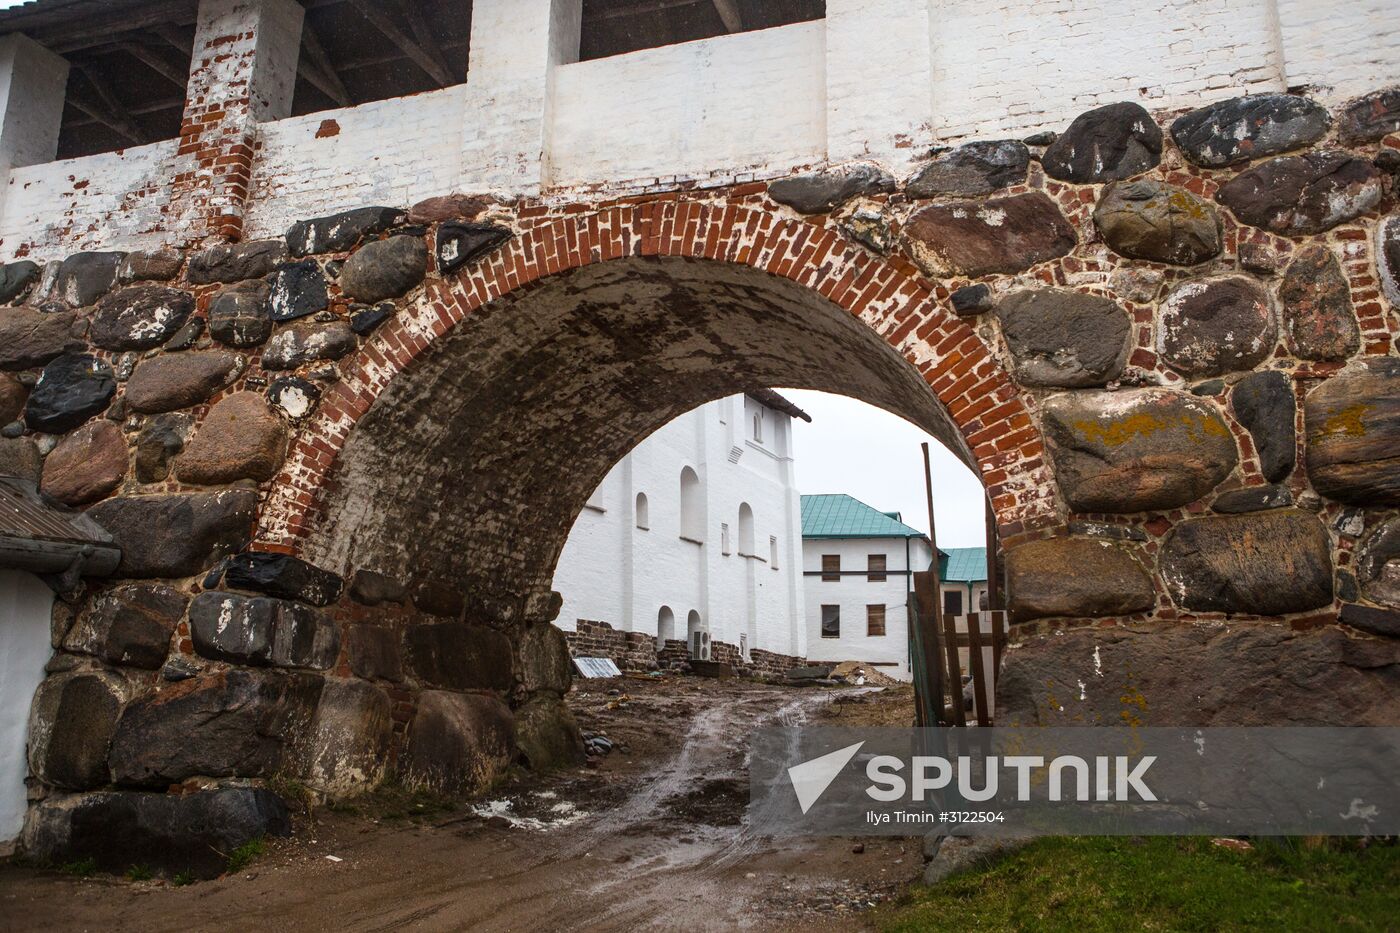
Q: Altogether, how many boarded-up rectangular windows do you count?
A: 3